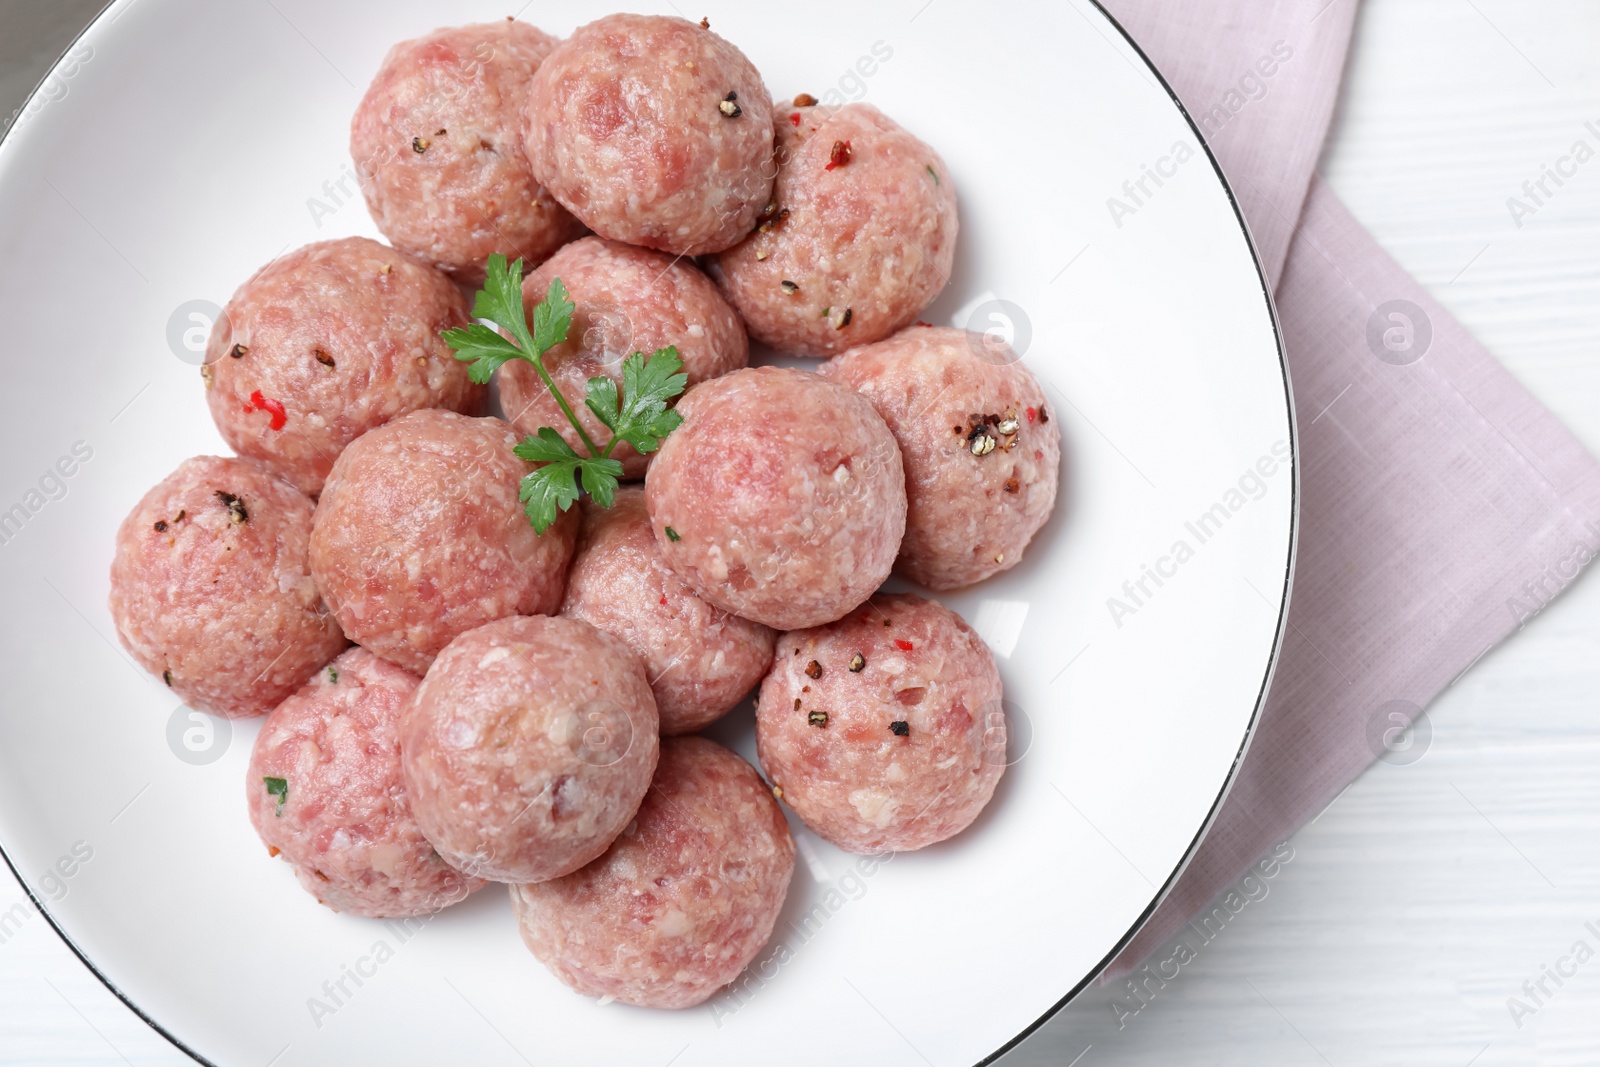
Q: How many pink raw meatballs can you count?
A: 14